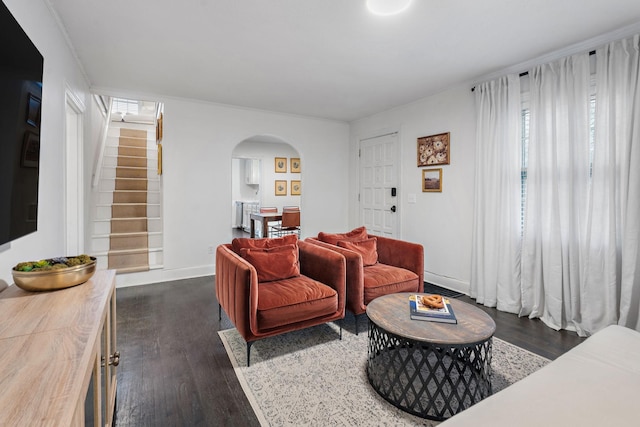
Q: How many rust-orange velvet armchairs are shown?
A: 2